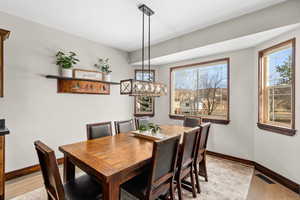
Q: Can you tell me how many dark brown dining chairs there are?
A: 8